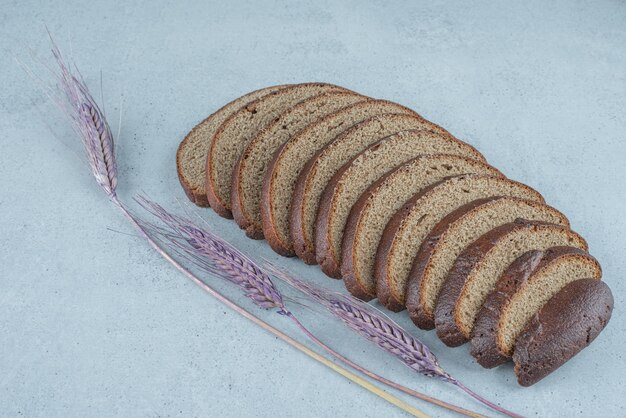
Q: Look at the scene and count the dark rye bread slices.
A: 12